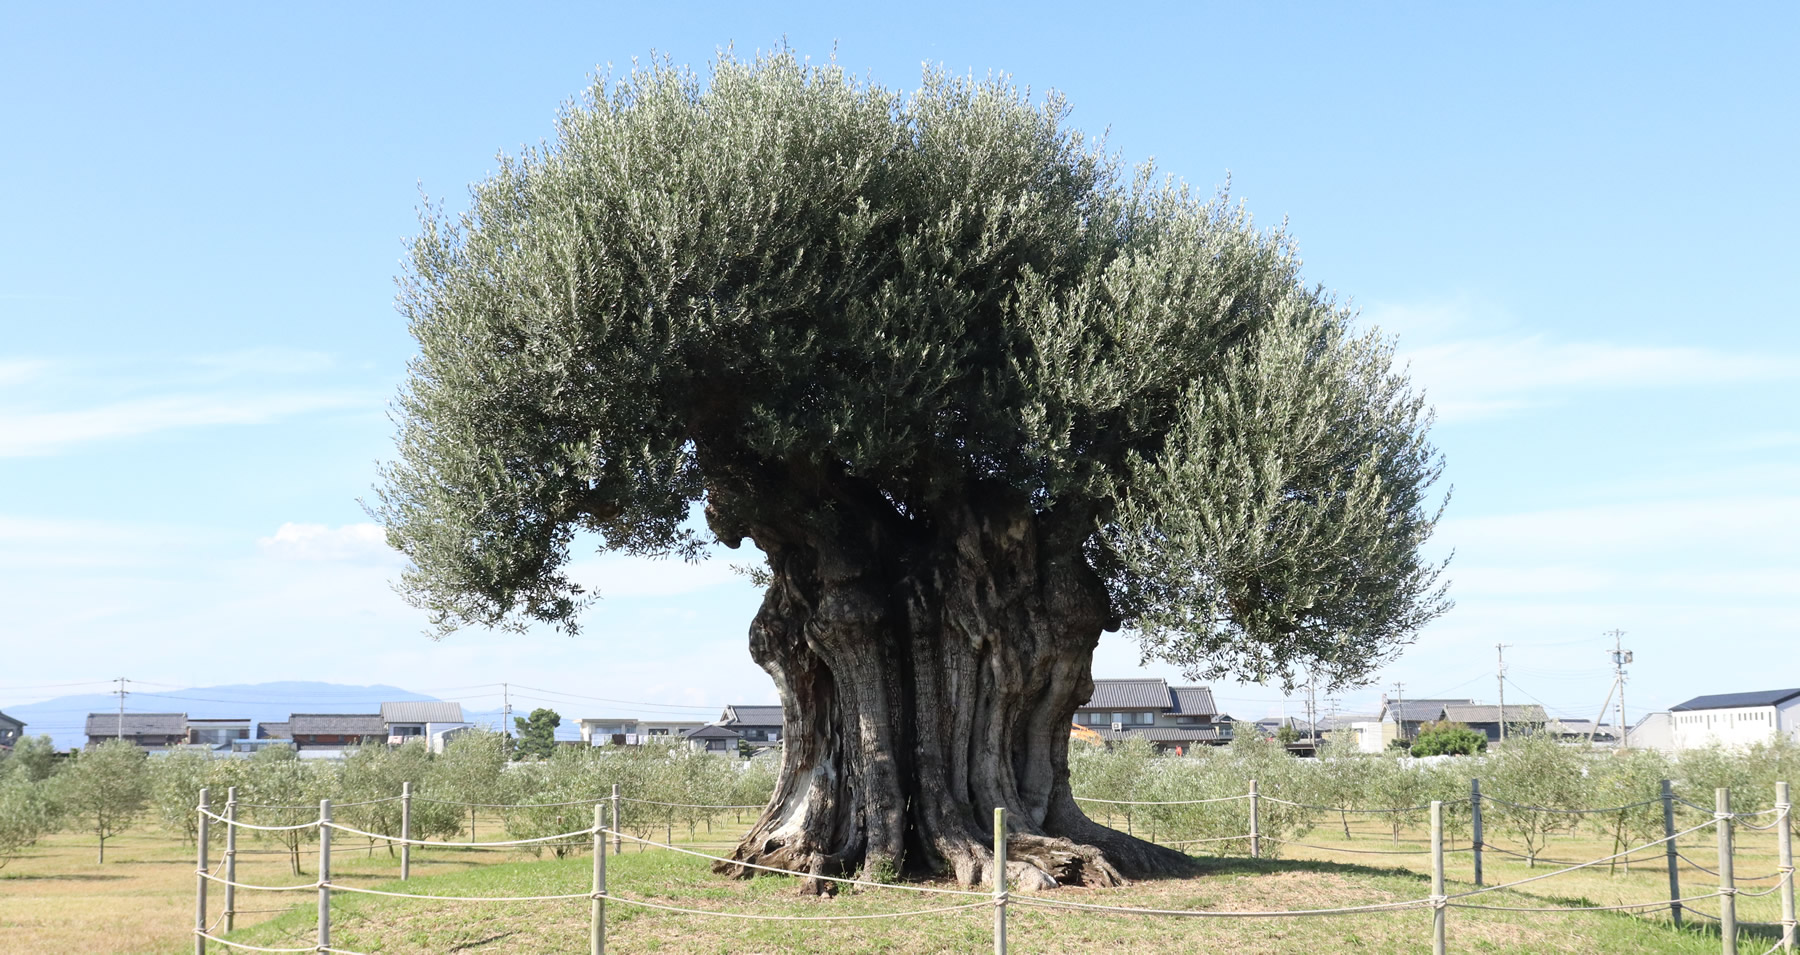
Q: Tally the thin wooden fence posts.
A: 13